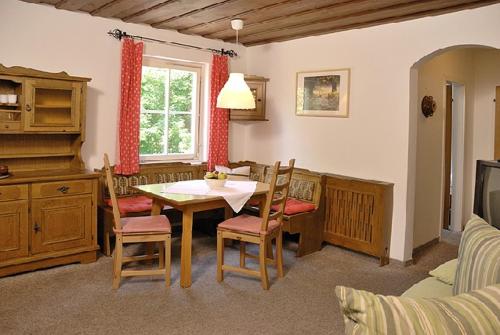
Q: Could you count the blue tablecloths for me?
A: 0